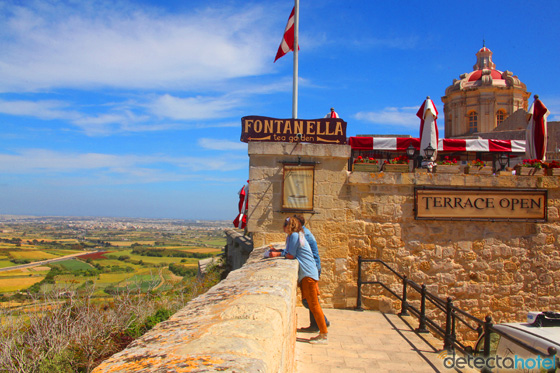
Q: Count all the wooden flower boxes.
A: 6